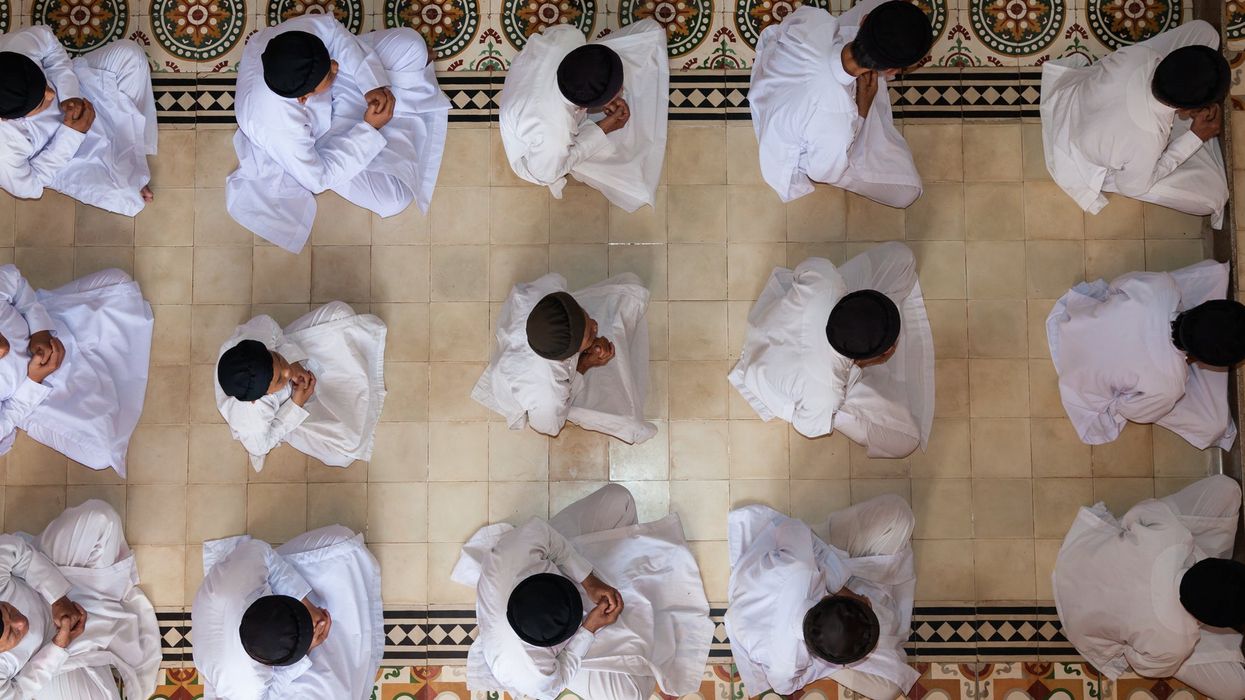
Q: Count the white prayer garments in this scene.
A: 15